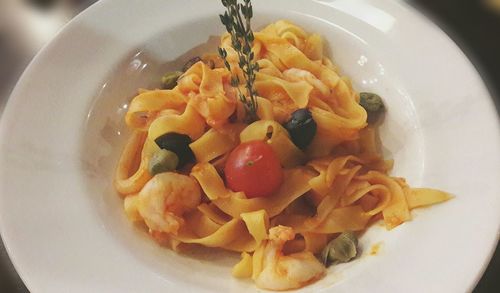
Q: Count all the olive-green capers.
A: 4